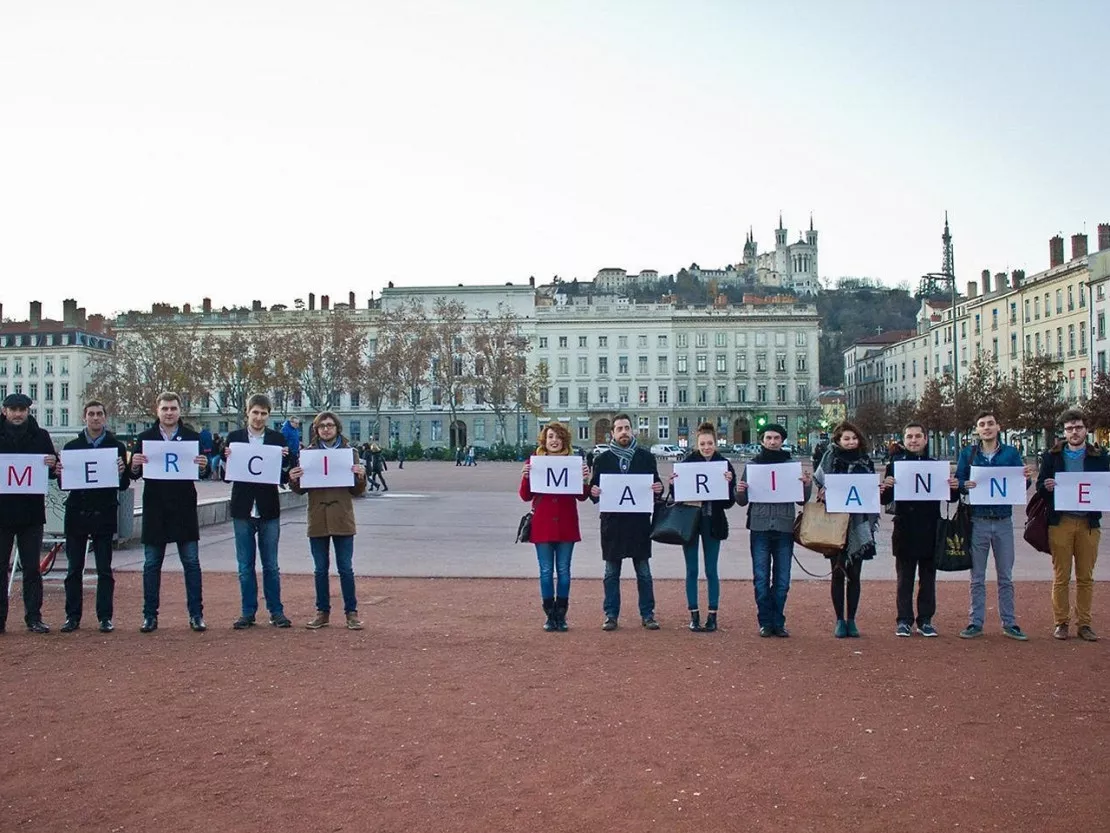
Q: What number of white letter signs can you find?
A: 13